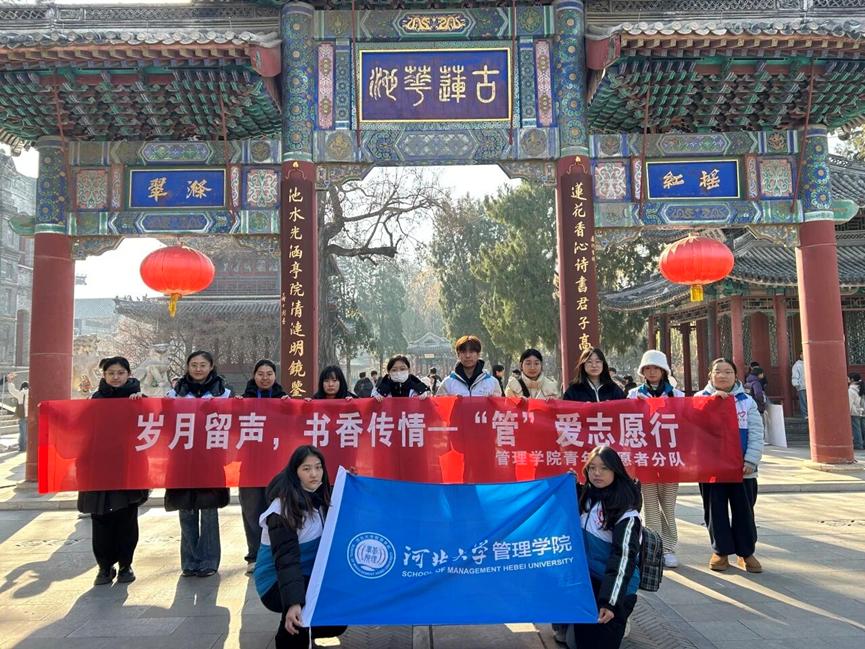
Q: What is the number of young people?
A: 12